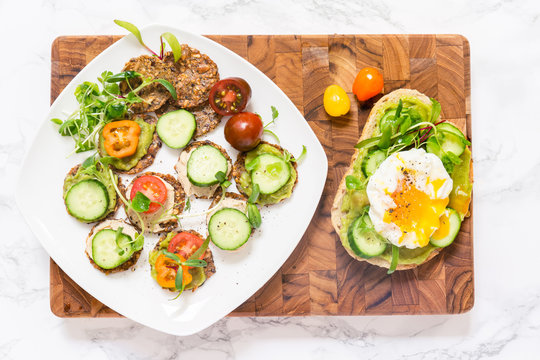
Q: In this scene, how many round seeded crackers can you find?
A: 11